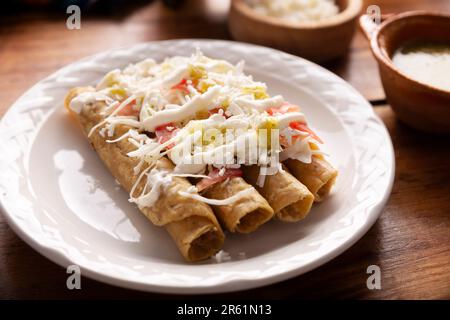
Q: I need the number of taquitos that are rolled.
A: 4